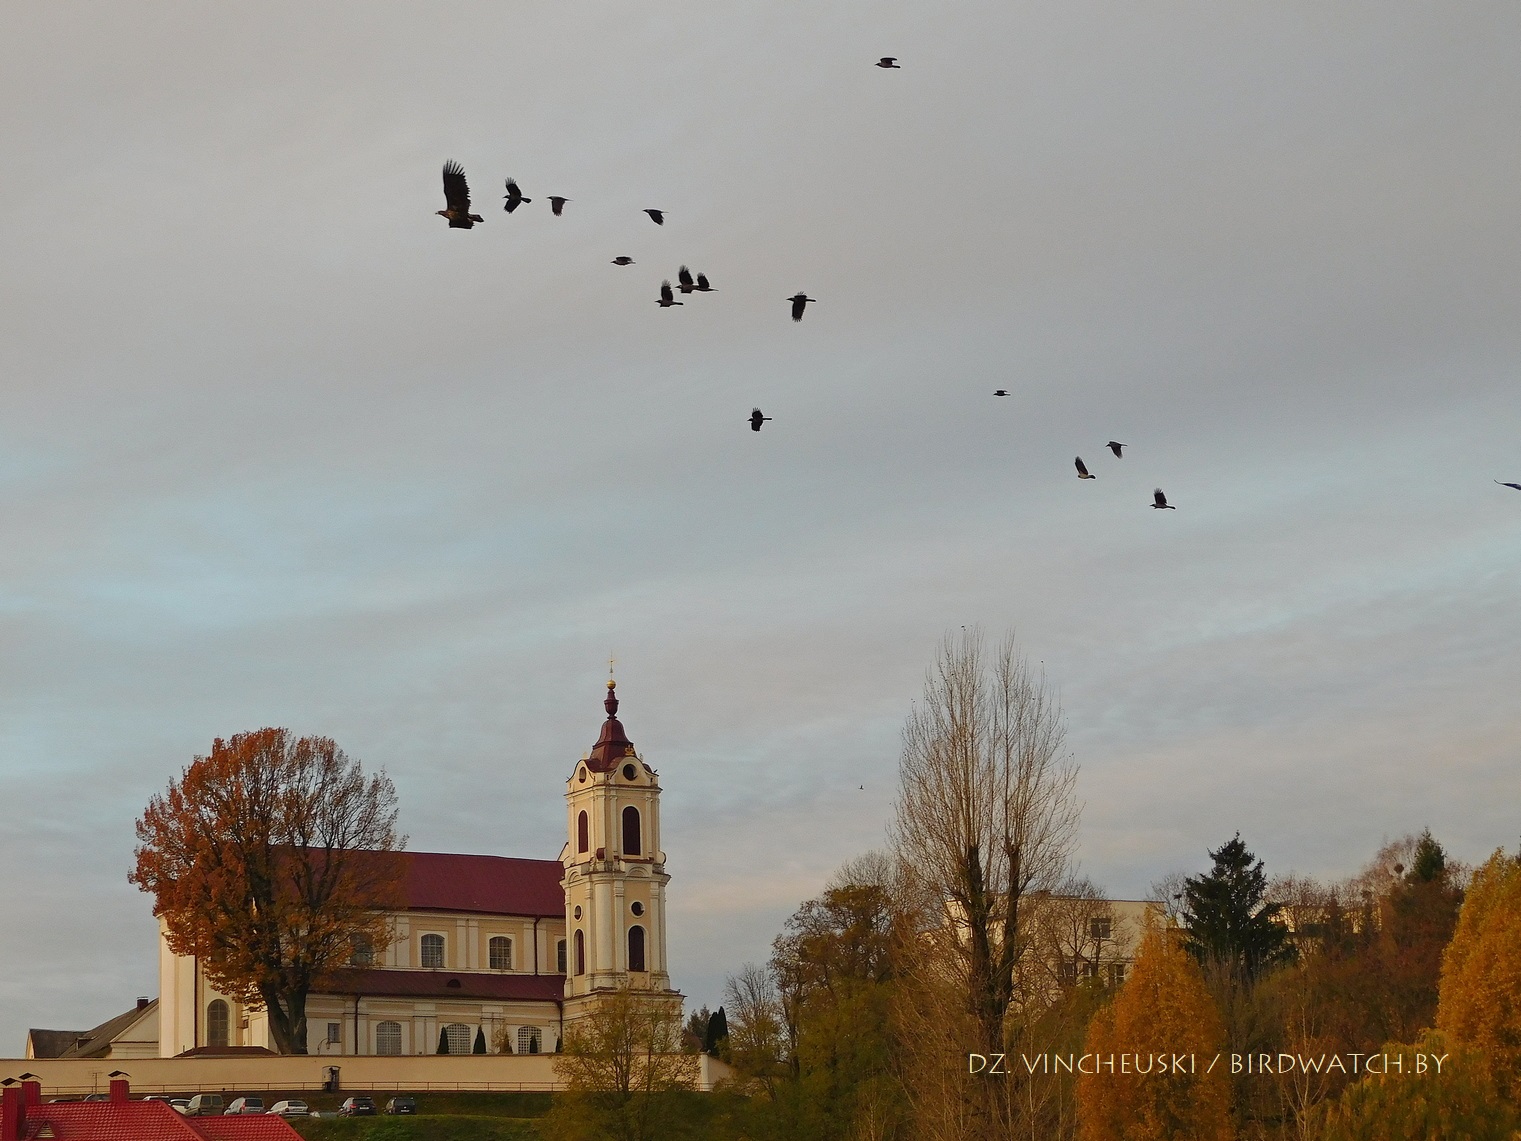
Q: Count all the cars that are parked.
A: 9